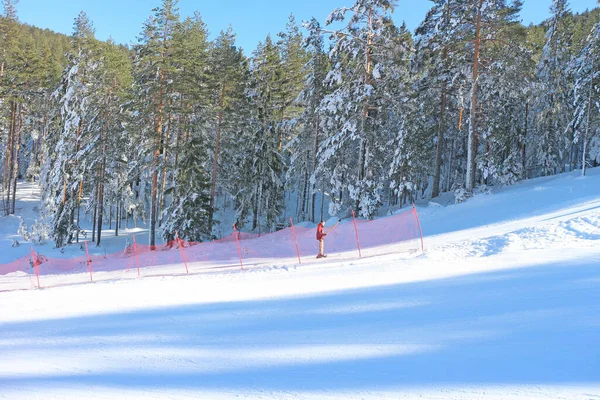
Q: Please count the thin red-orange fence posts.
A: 8